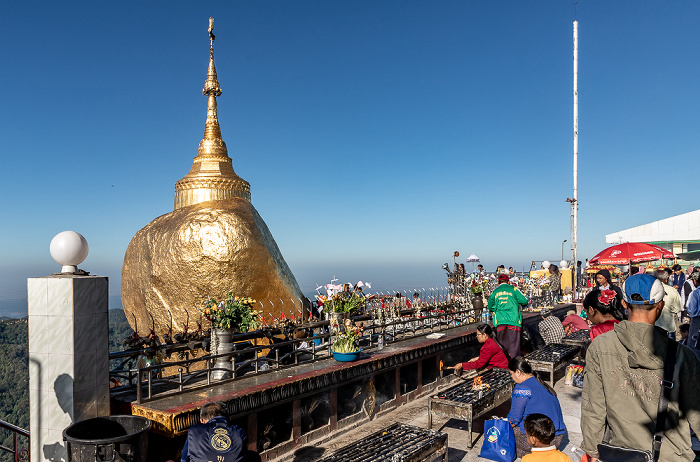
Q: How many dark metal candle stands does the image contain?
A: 4